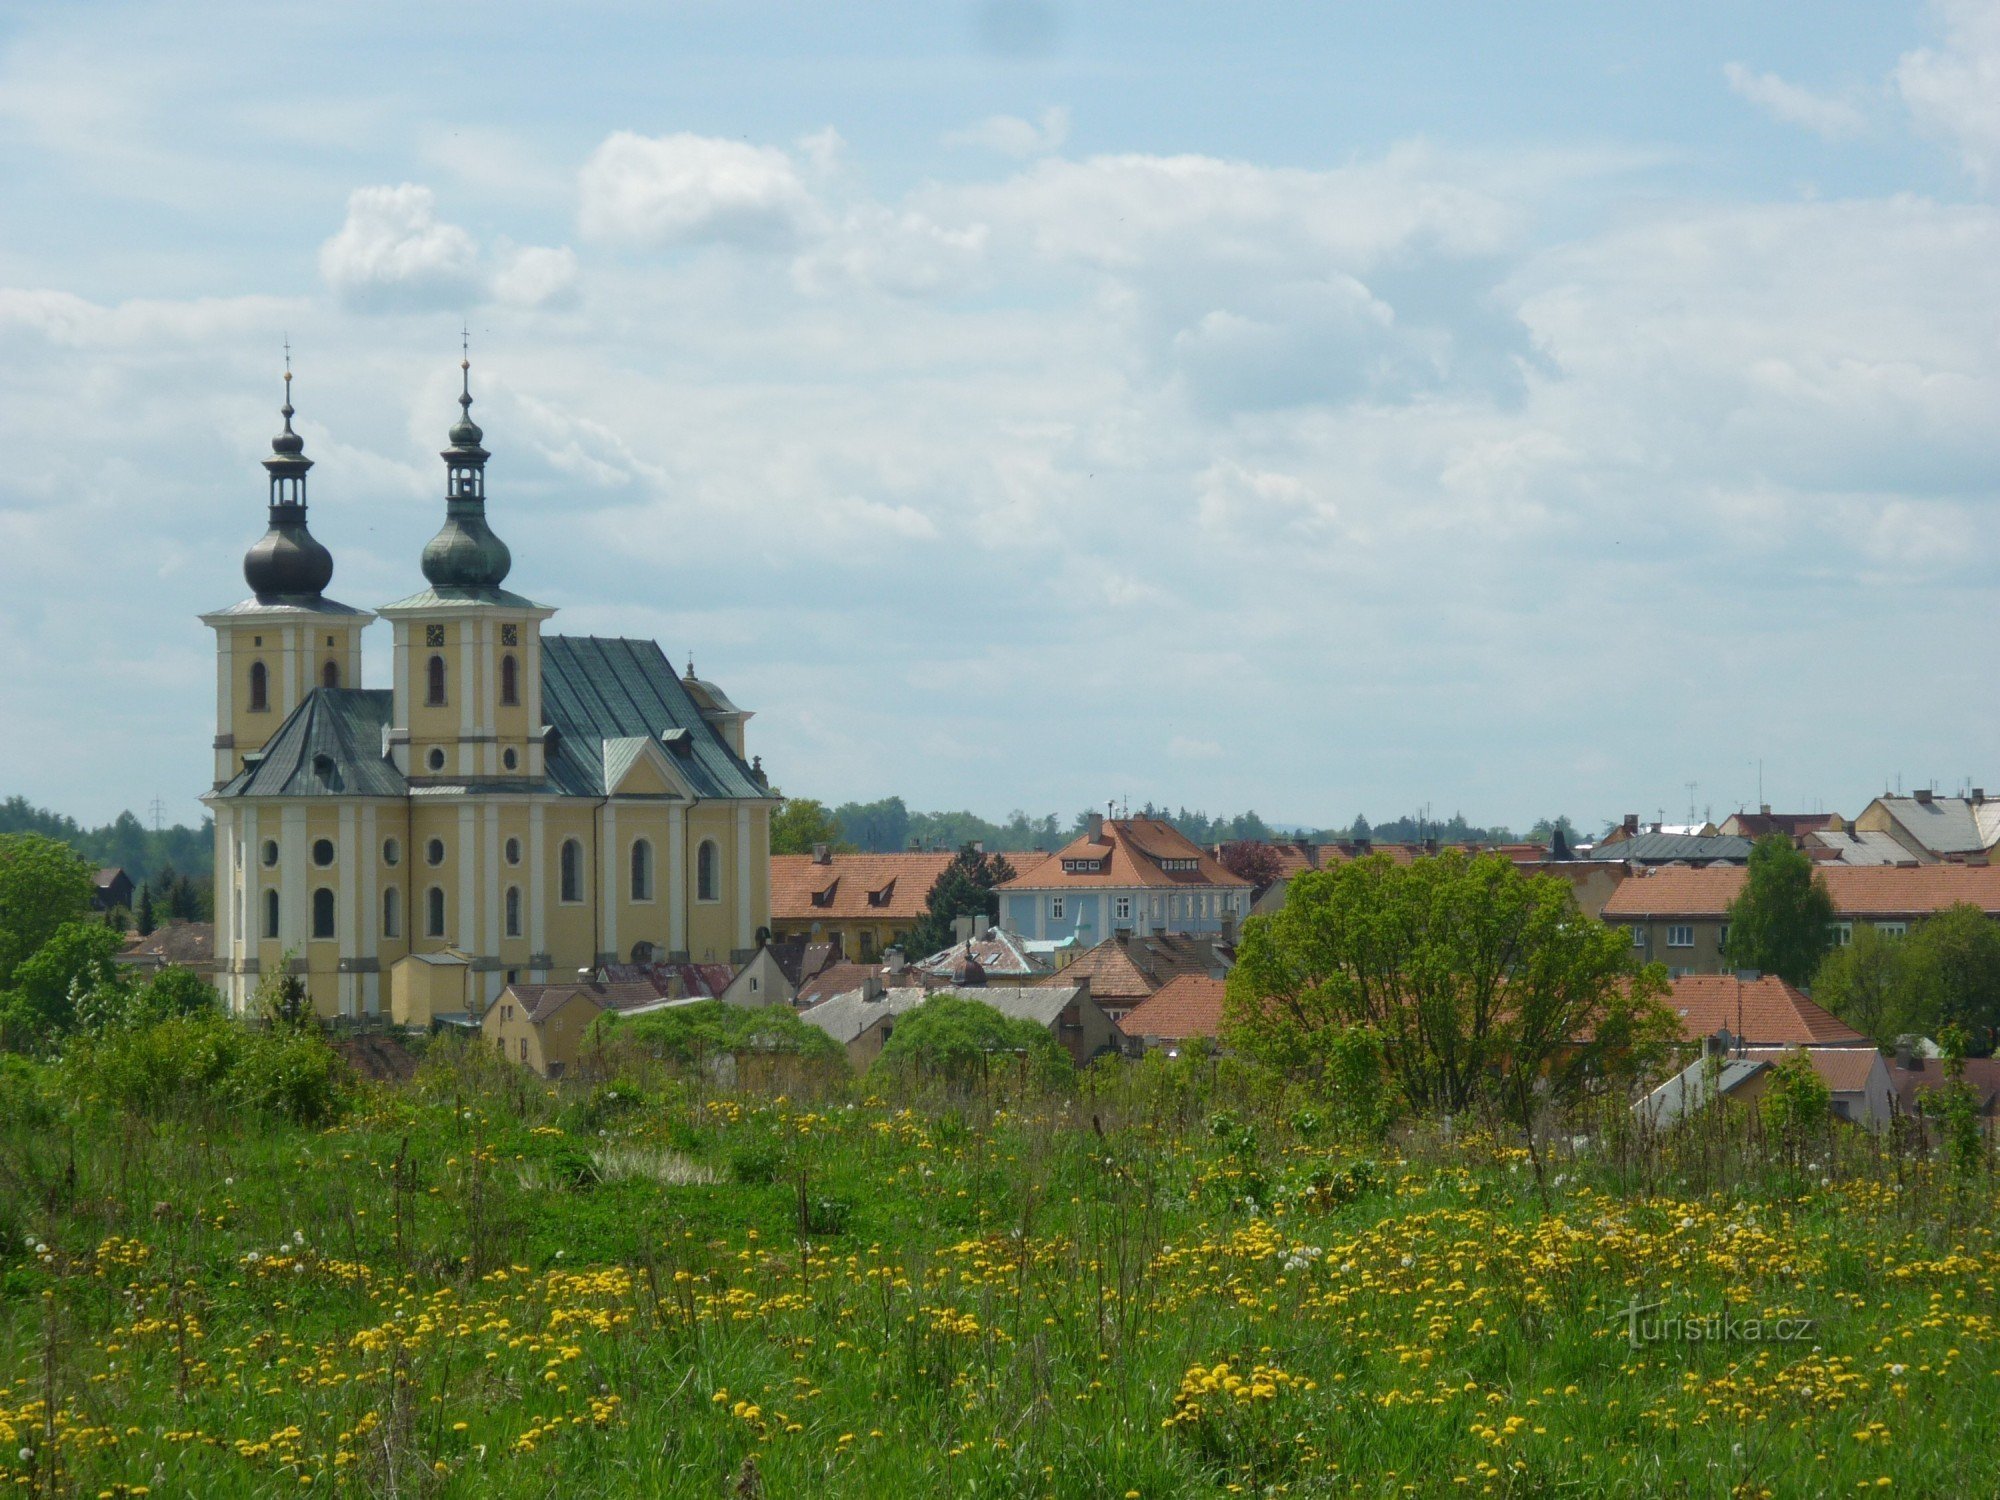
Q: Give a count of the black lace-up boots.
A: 0